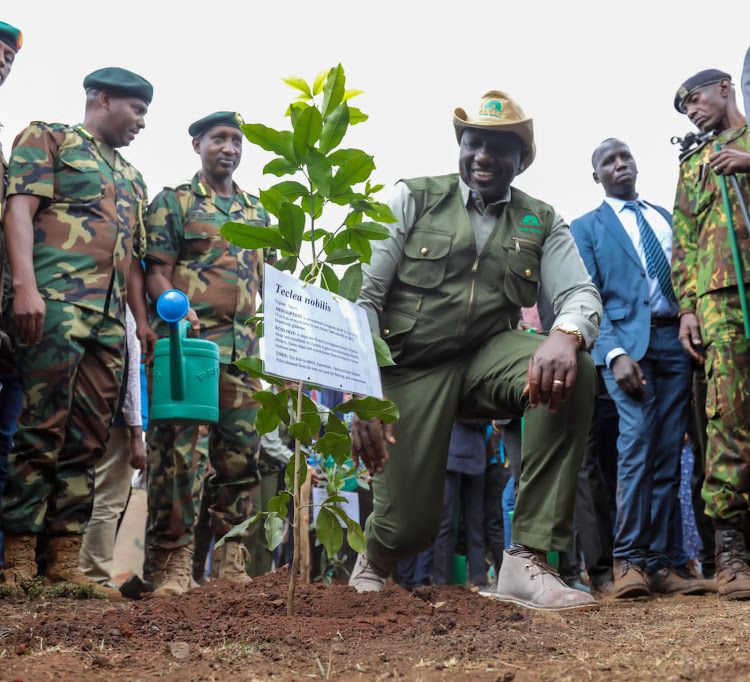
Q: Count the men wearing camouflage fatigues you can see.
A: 3